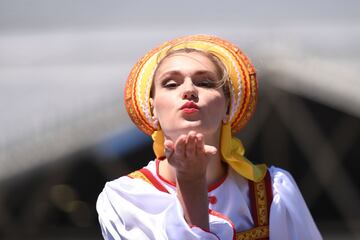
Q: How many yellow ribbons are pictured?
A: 2